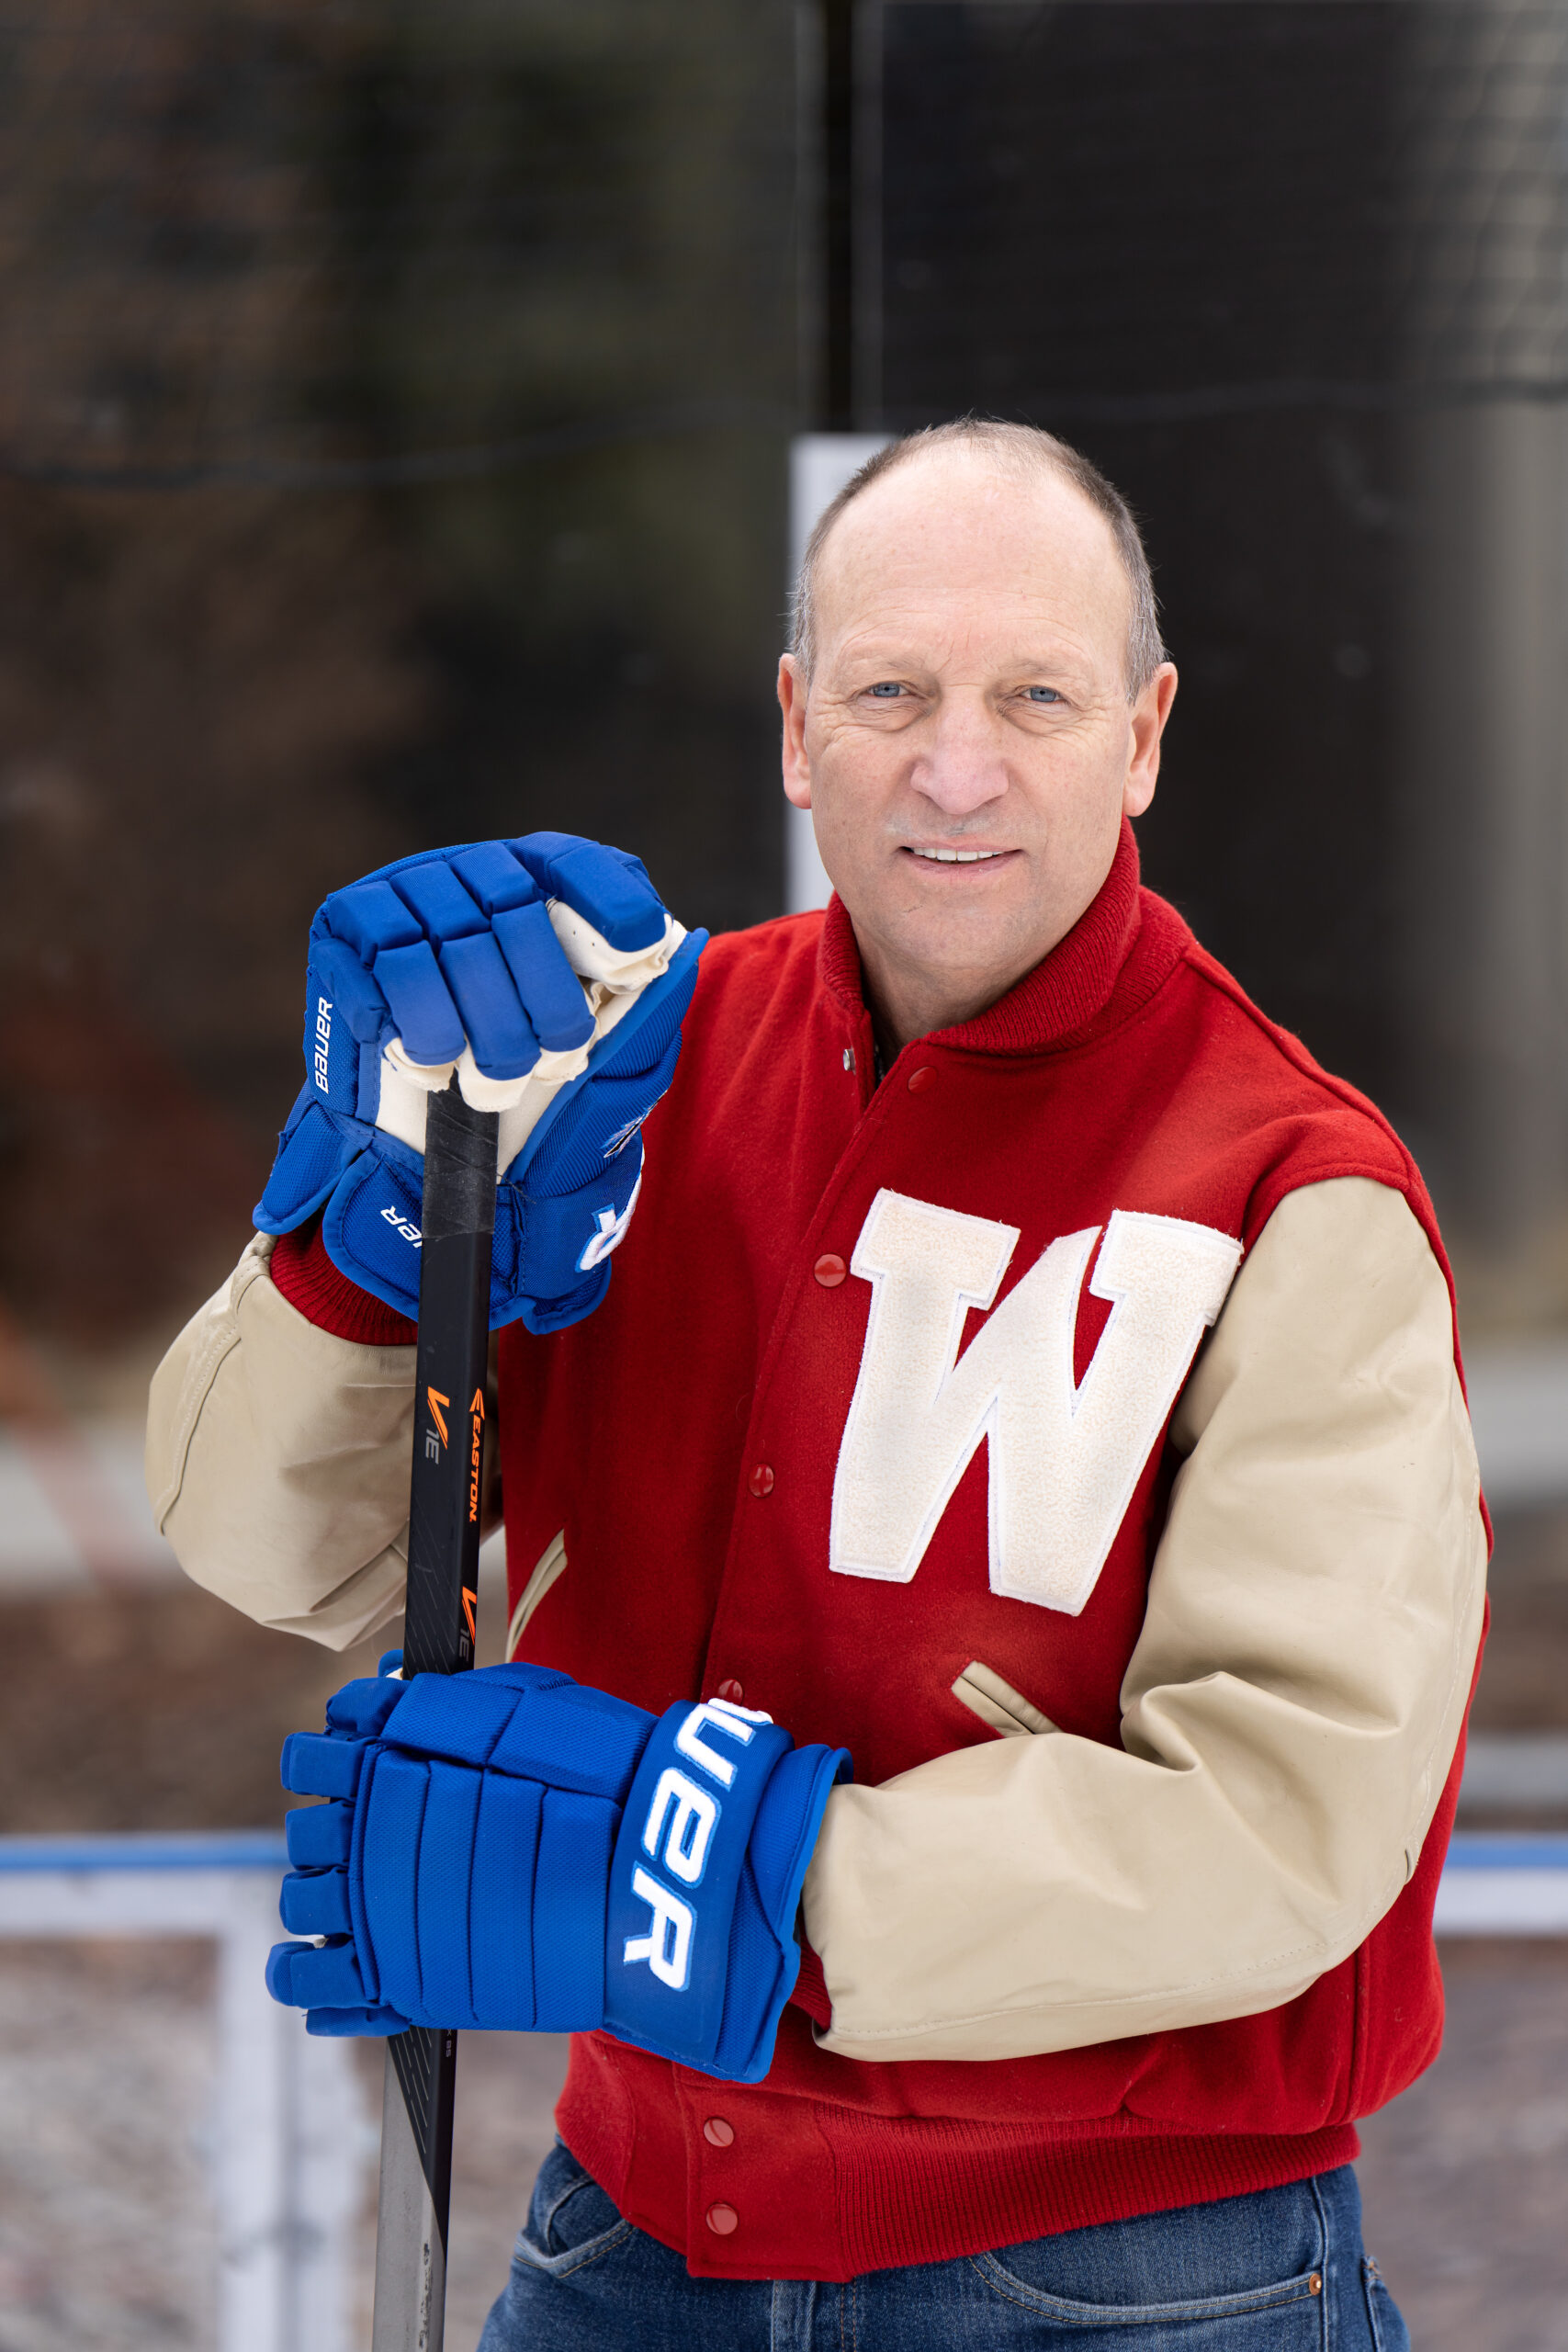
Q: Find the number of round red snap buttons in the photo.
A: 6